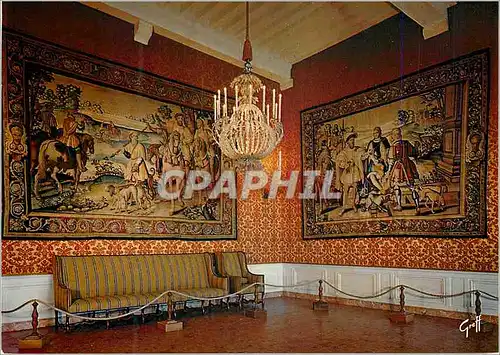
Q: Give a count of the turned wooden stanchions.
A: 6